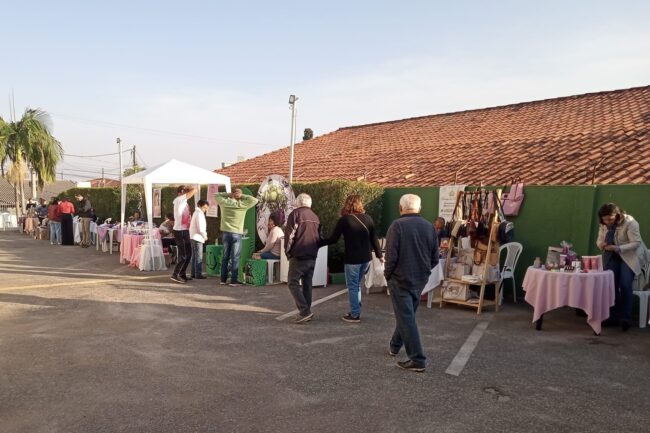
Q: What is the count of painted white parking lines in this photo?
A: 2